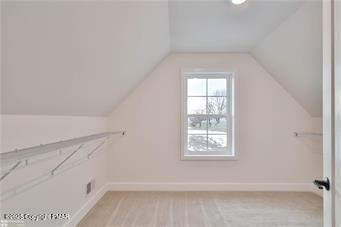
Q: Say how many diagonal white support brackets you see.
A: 3